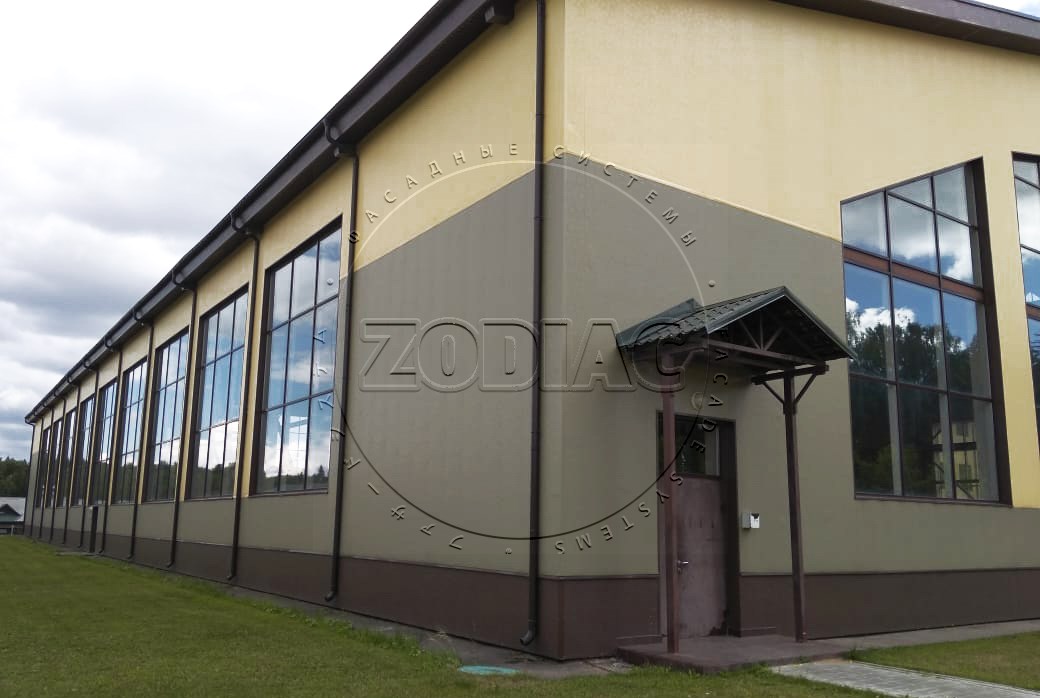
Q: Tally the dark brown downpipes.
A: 12